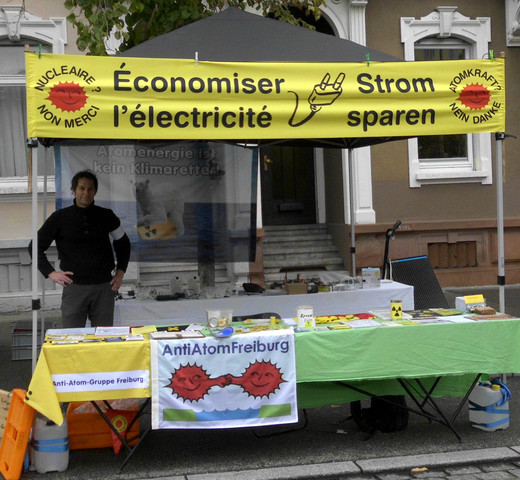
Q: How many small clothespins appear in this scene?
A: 4